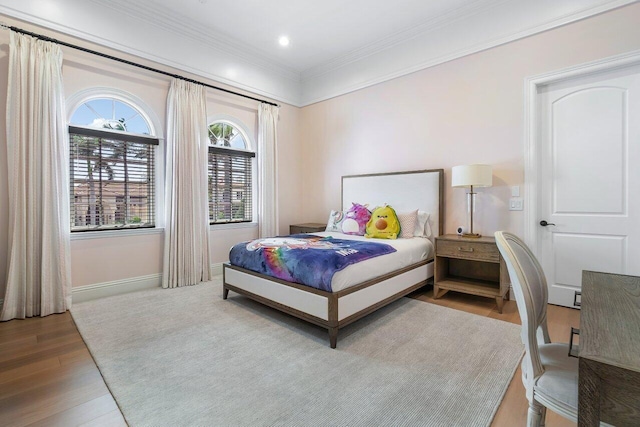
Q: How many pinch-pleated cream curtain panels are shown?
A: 3